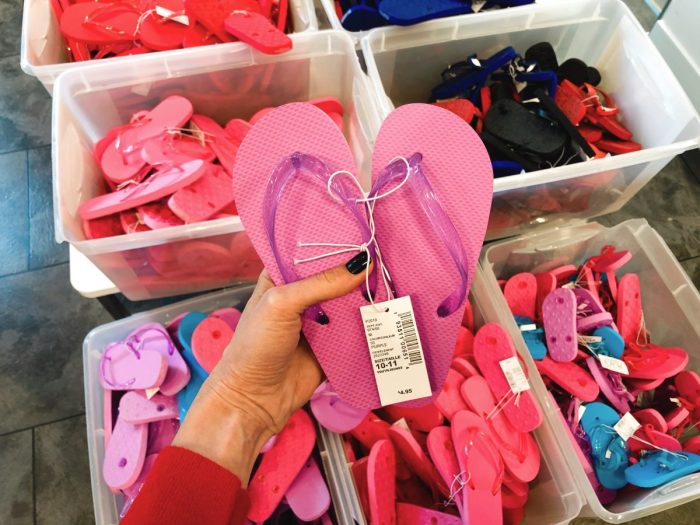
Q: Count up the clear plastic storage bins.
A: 7